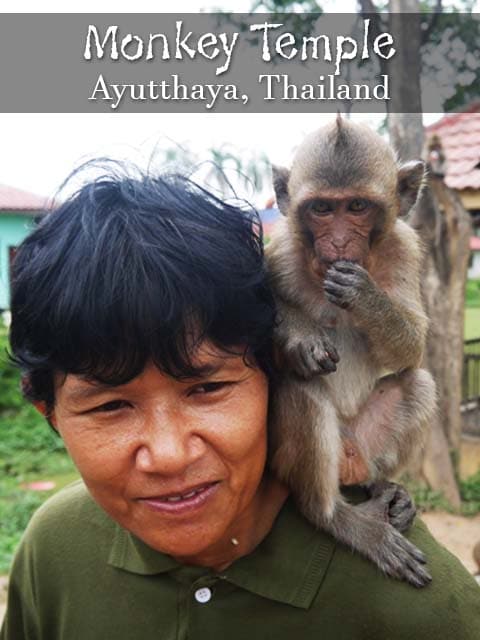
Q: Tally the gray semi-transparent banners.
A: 1